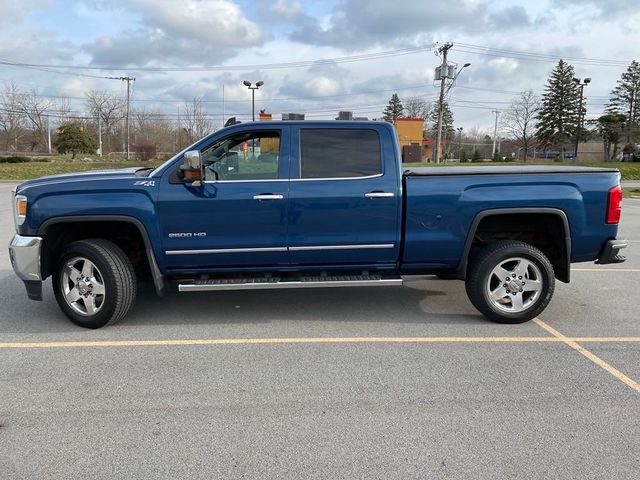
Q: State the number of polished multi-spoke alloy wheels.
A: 2